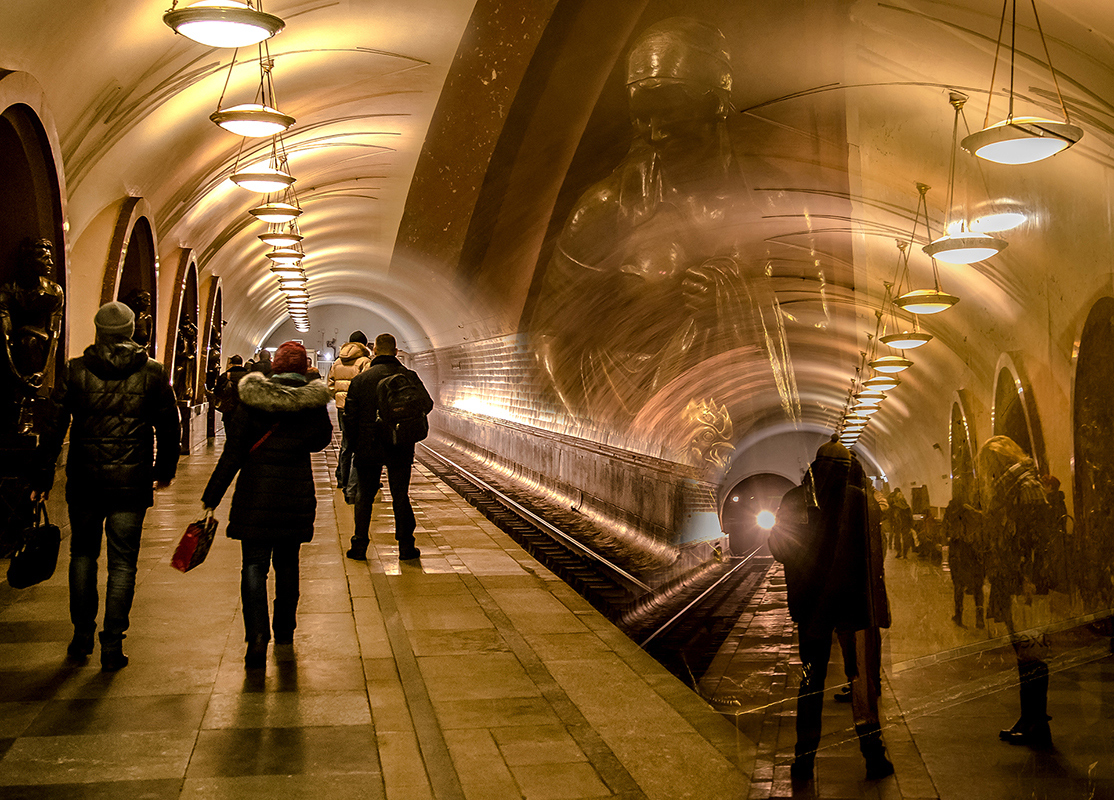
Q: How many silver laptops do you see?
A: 0